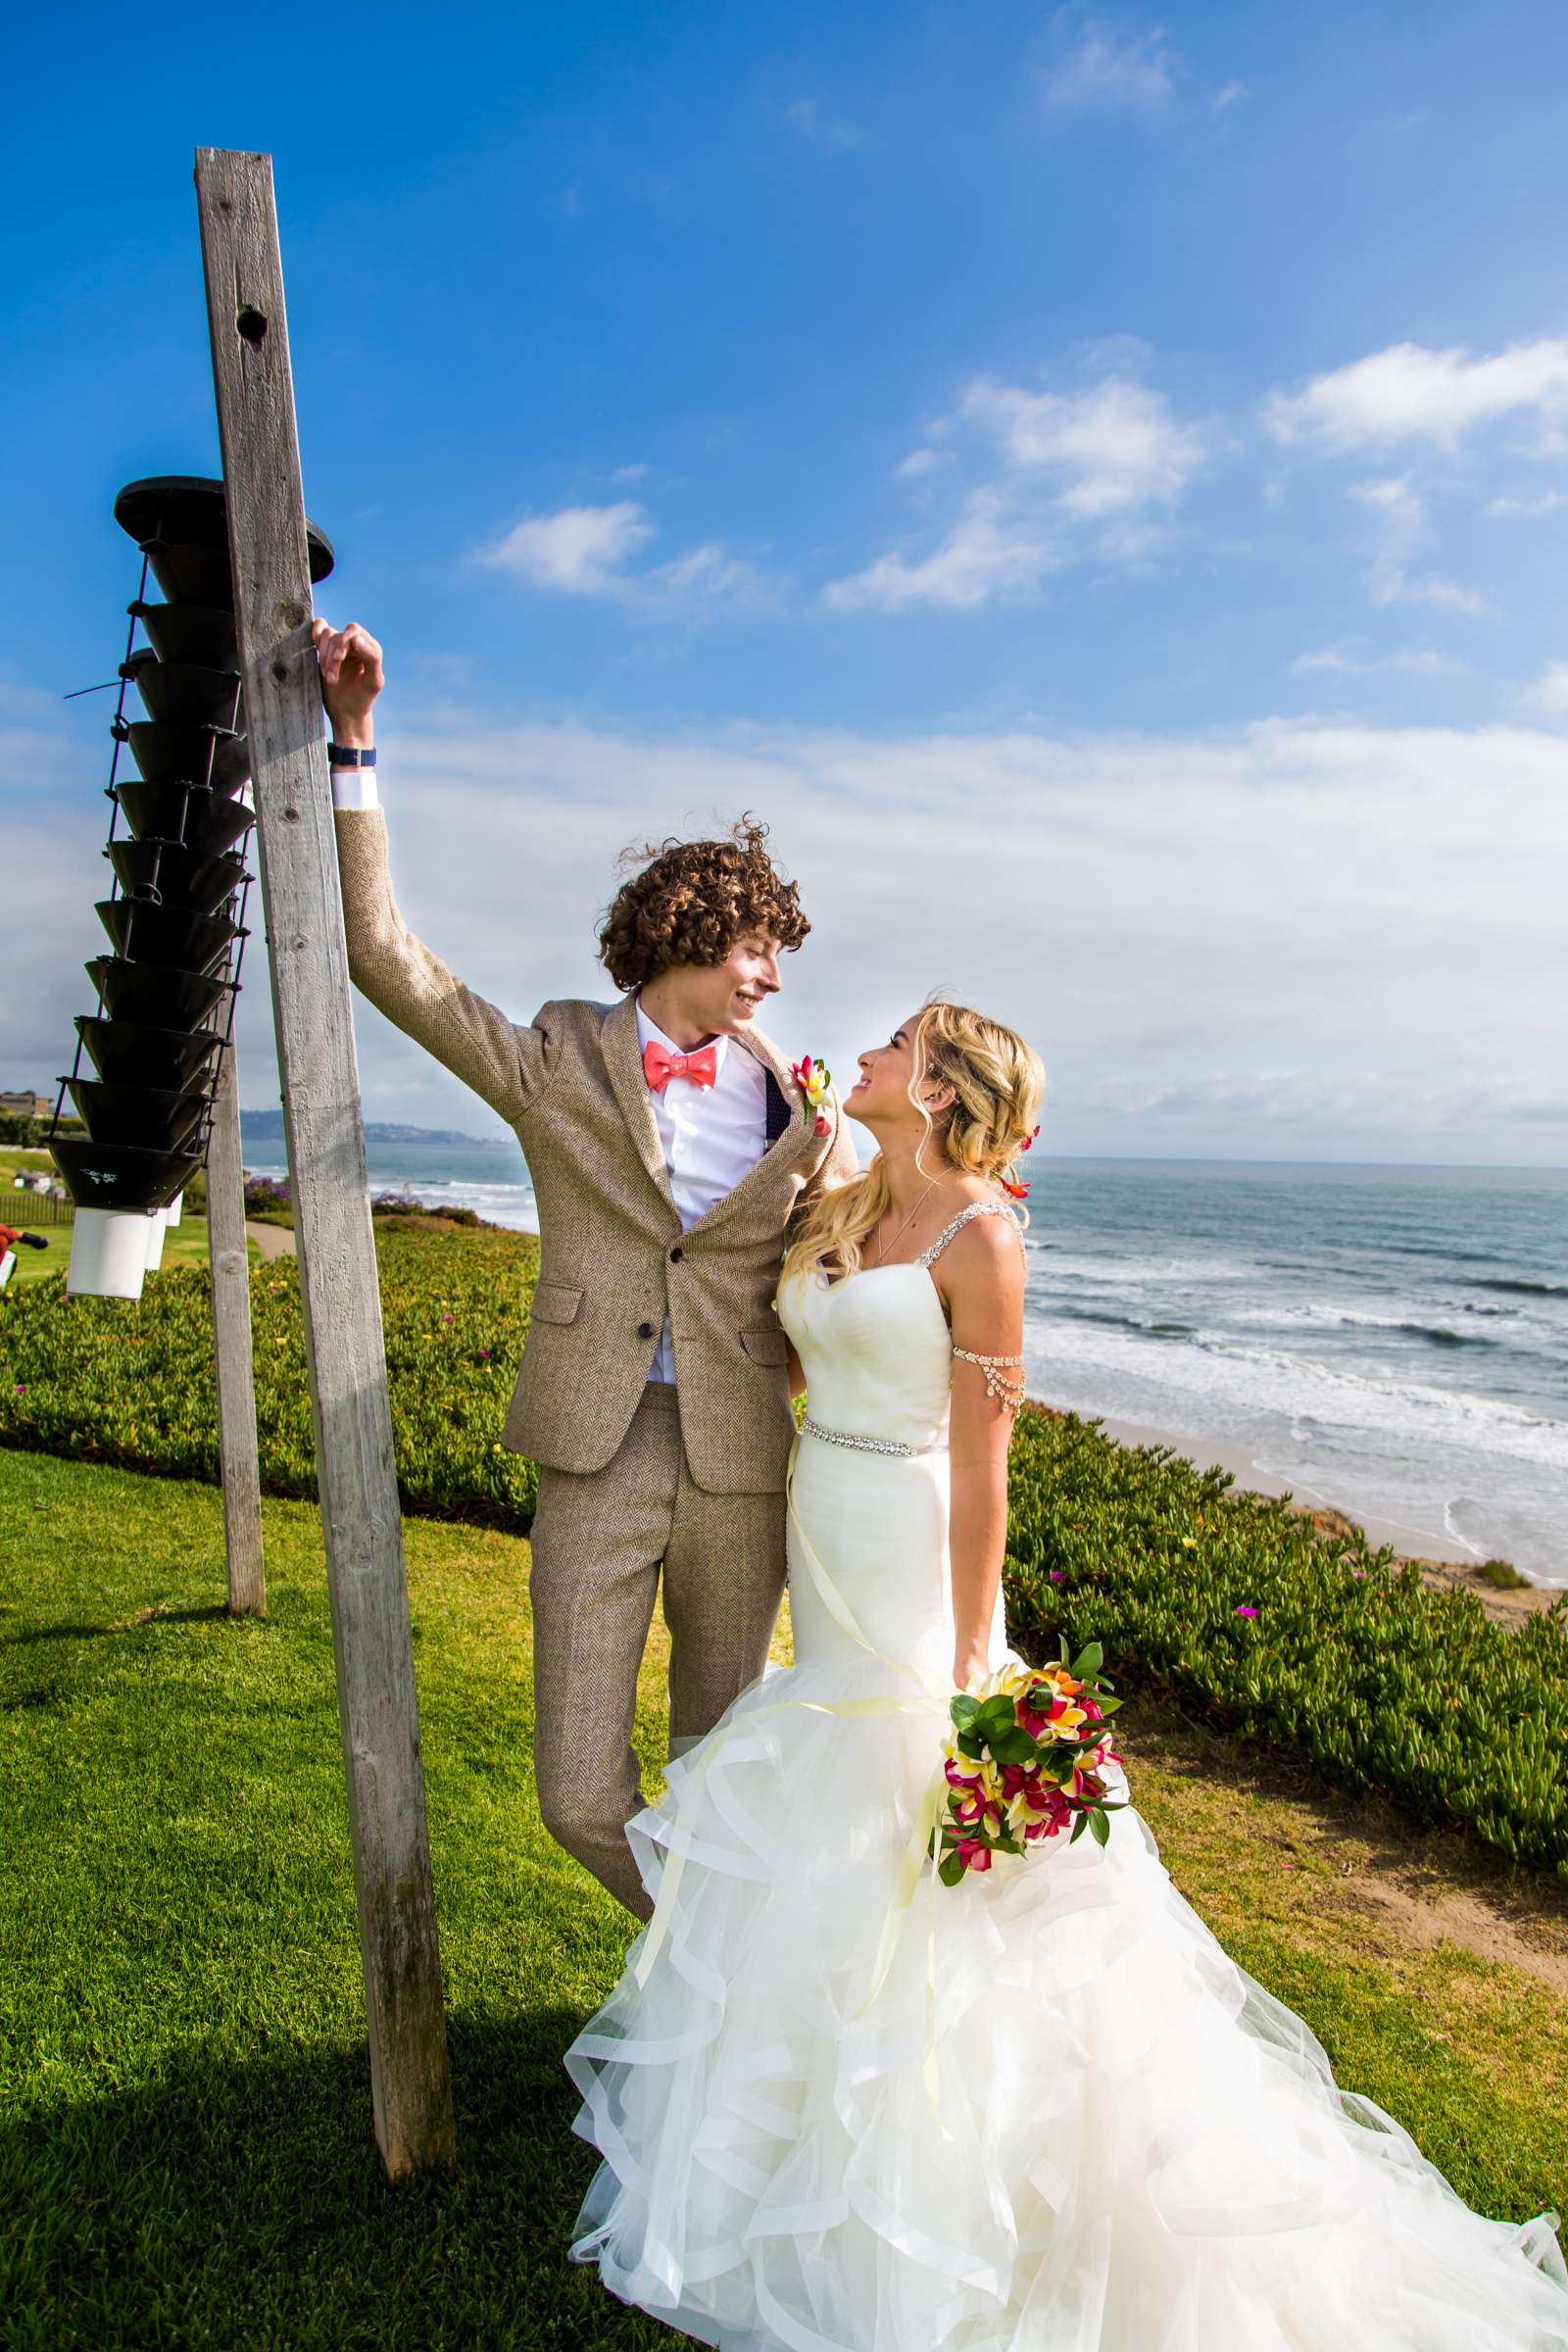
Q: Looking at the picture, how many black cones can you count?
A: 11